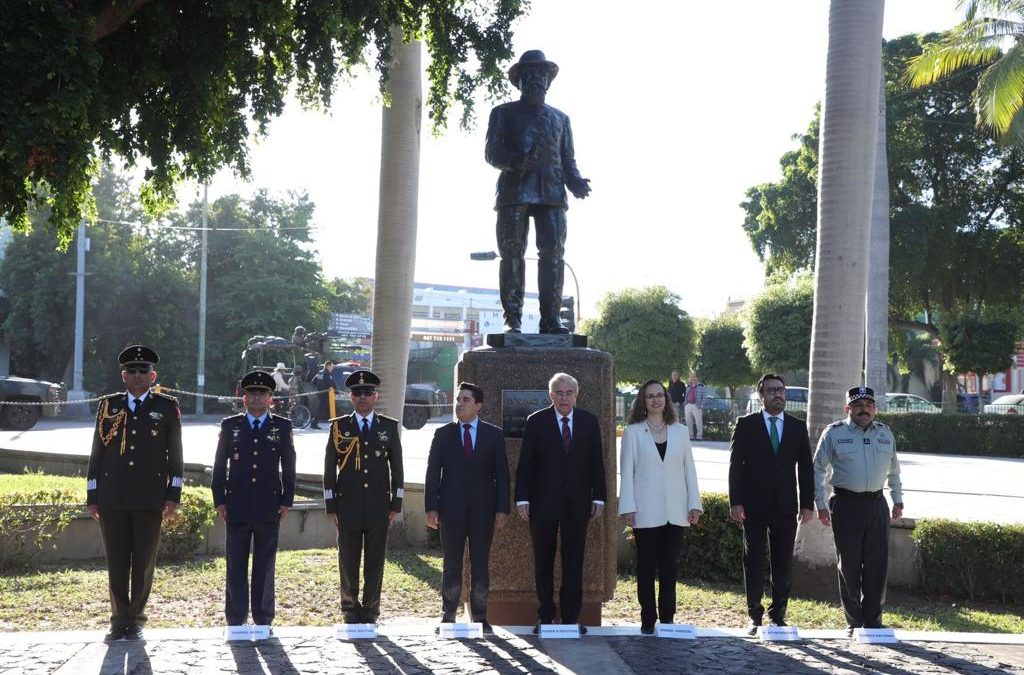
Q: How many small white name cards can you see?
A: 7